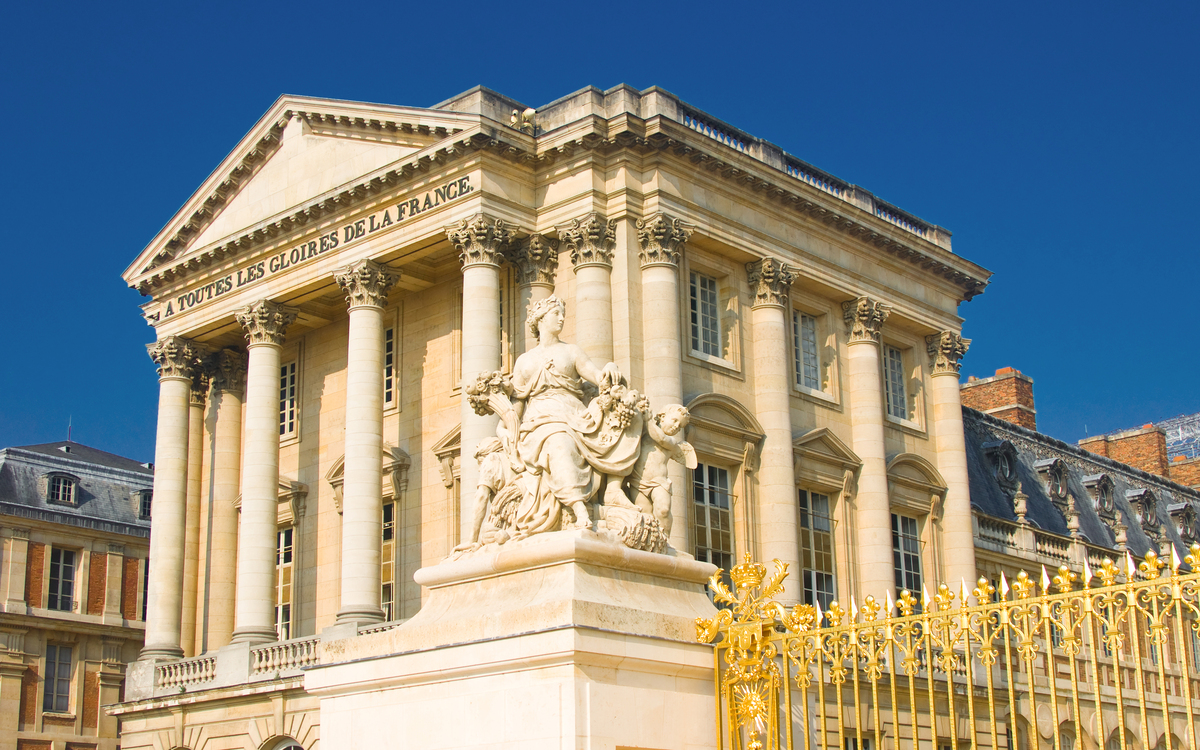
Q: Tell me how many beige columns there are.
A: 12